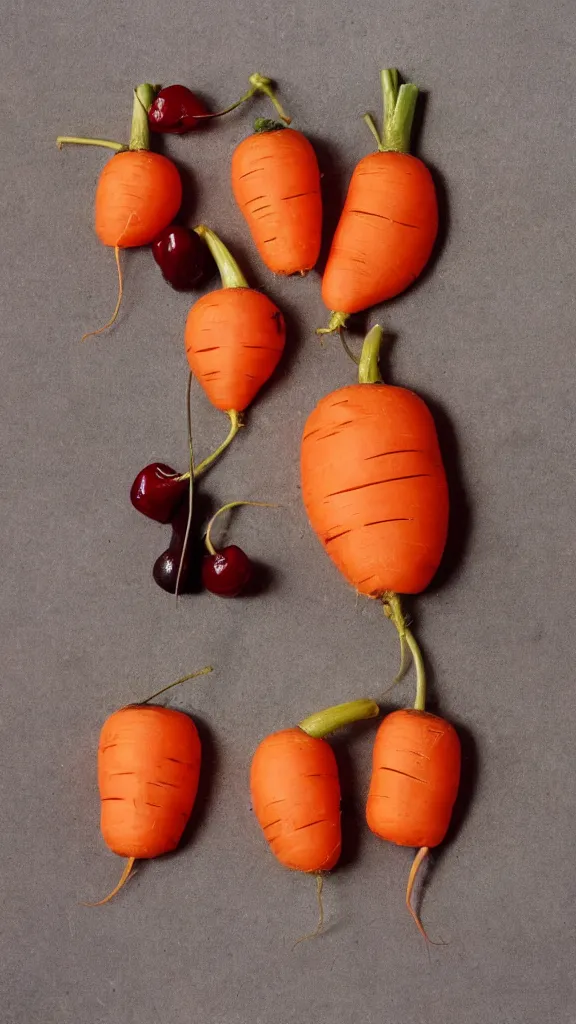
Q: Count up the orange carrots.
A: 8